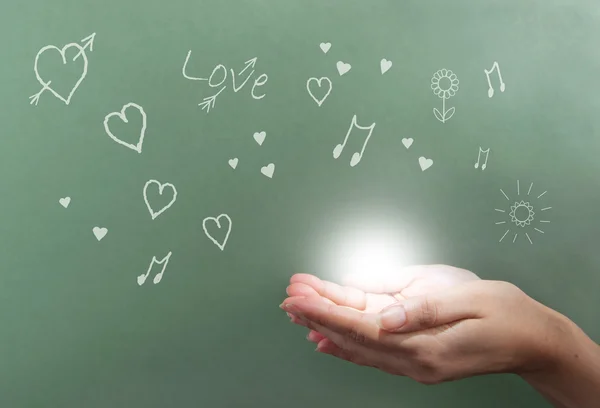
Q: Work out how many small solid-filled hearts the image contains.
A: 10